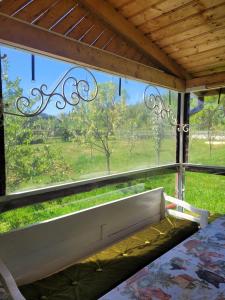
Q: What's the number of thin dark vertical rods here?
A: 4